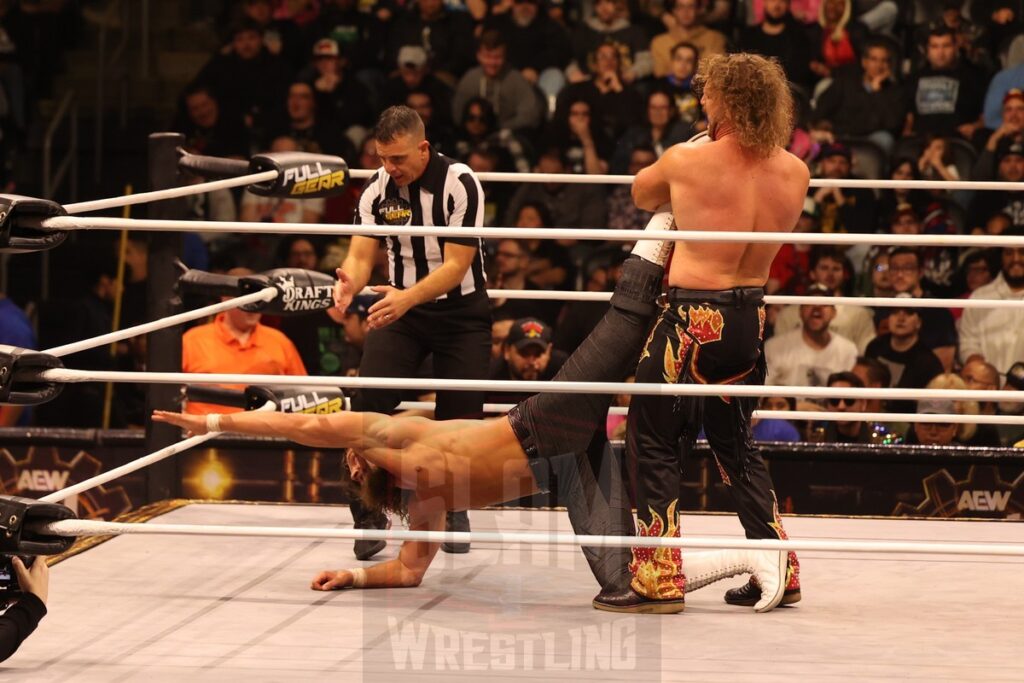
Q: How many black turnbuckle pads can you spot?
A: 6